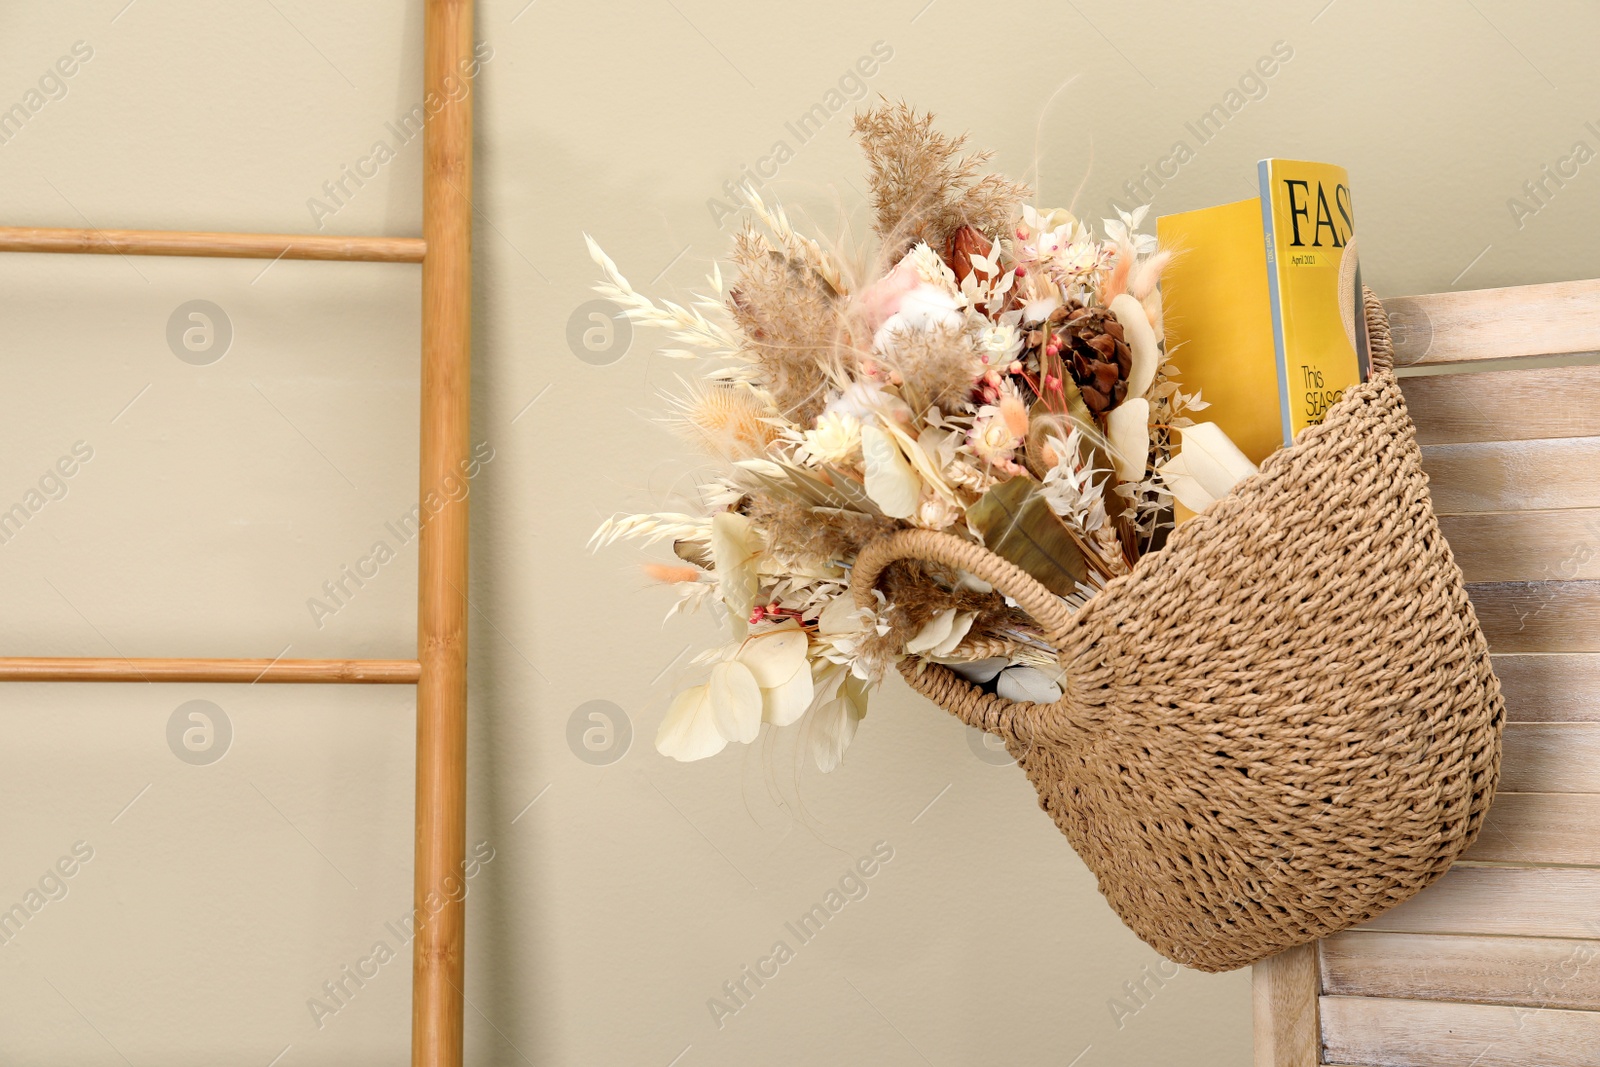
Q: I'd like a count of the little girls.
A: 0